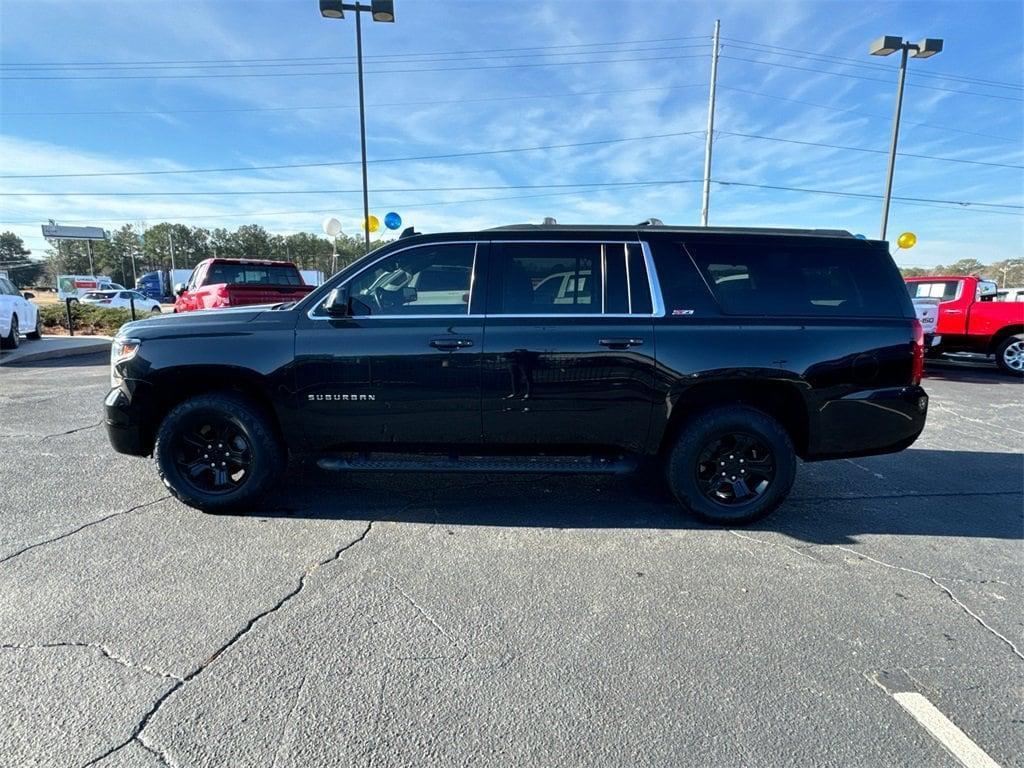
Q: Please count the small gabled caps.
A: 0